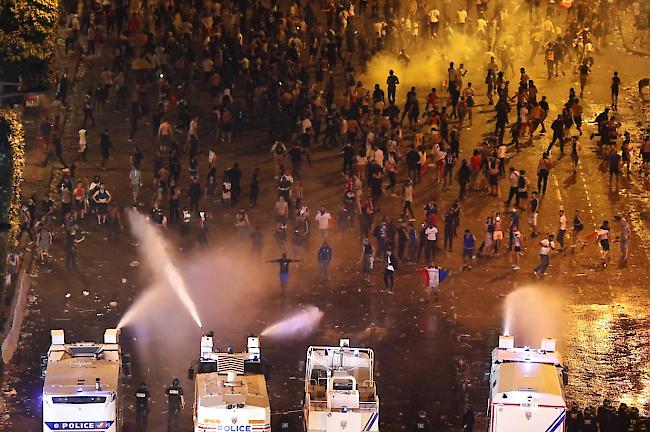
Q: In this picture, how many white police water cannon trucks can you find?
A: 4